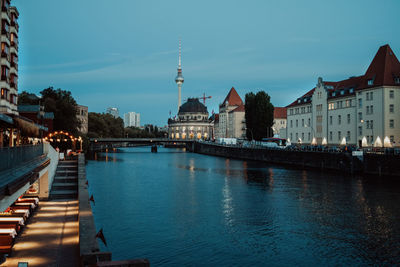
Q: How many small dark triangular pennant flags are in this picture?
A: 3